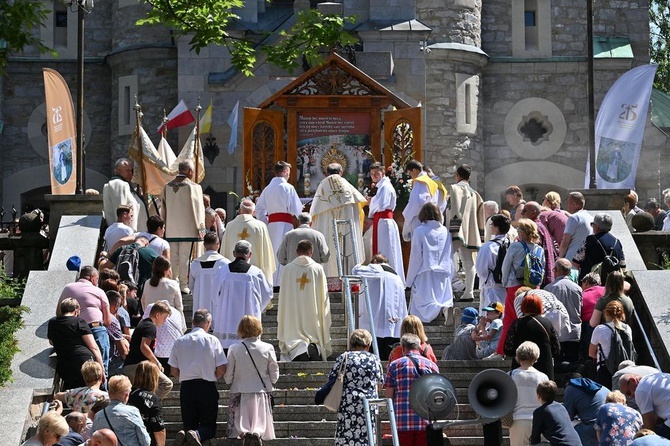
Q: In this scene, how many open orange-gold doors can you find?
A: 2